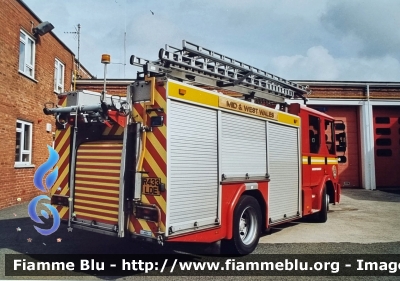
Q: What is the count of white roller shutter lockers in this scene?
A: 3